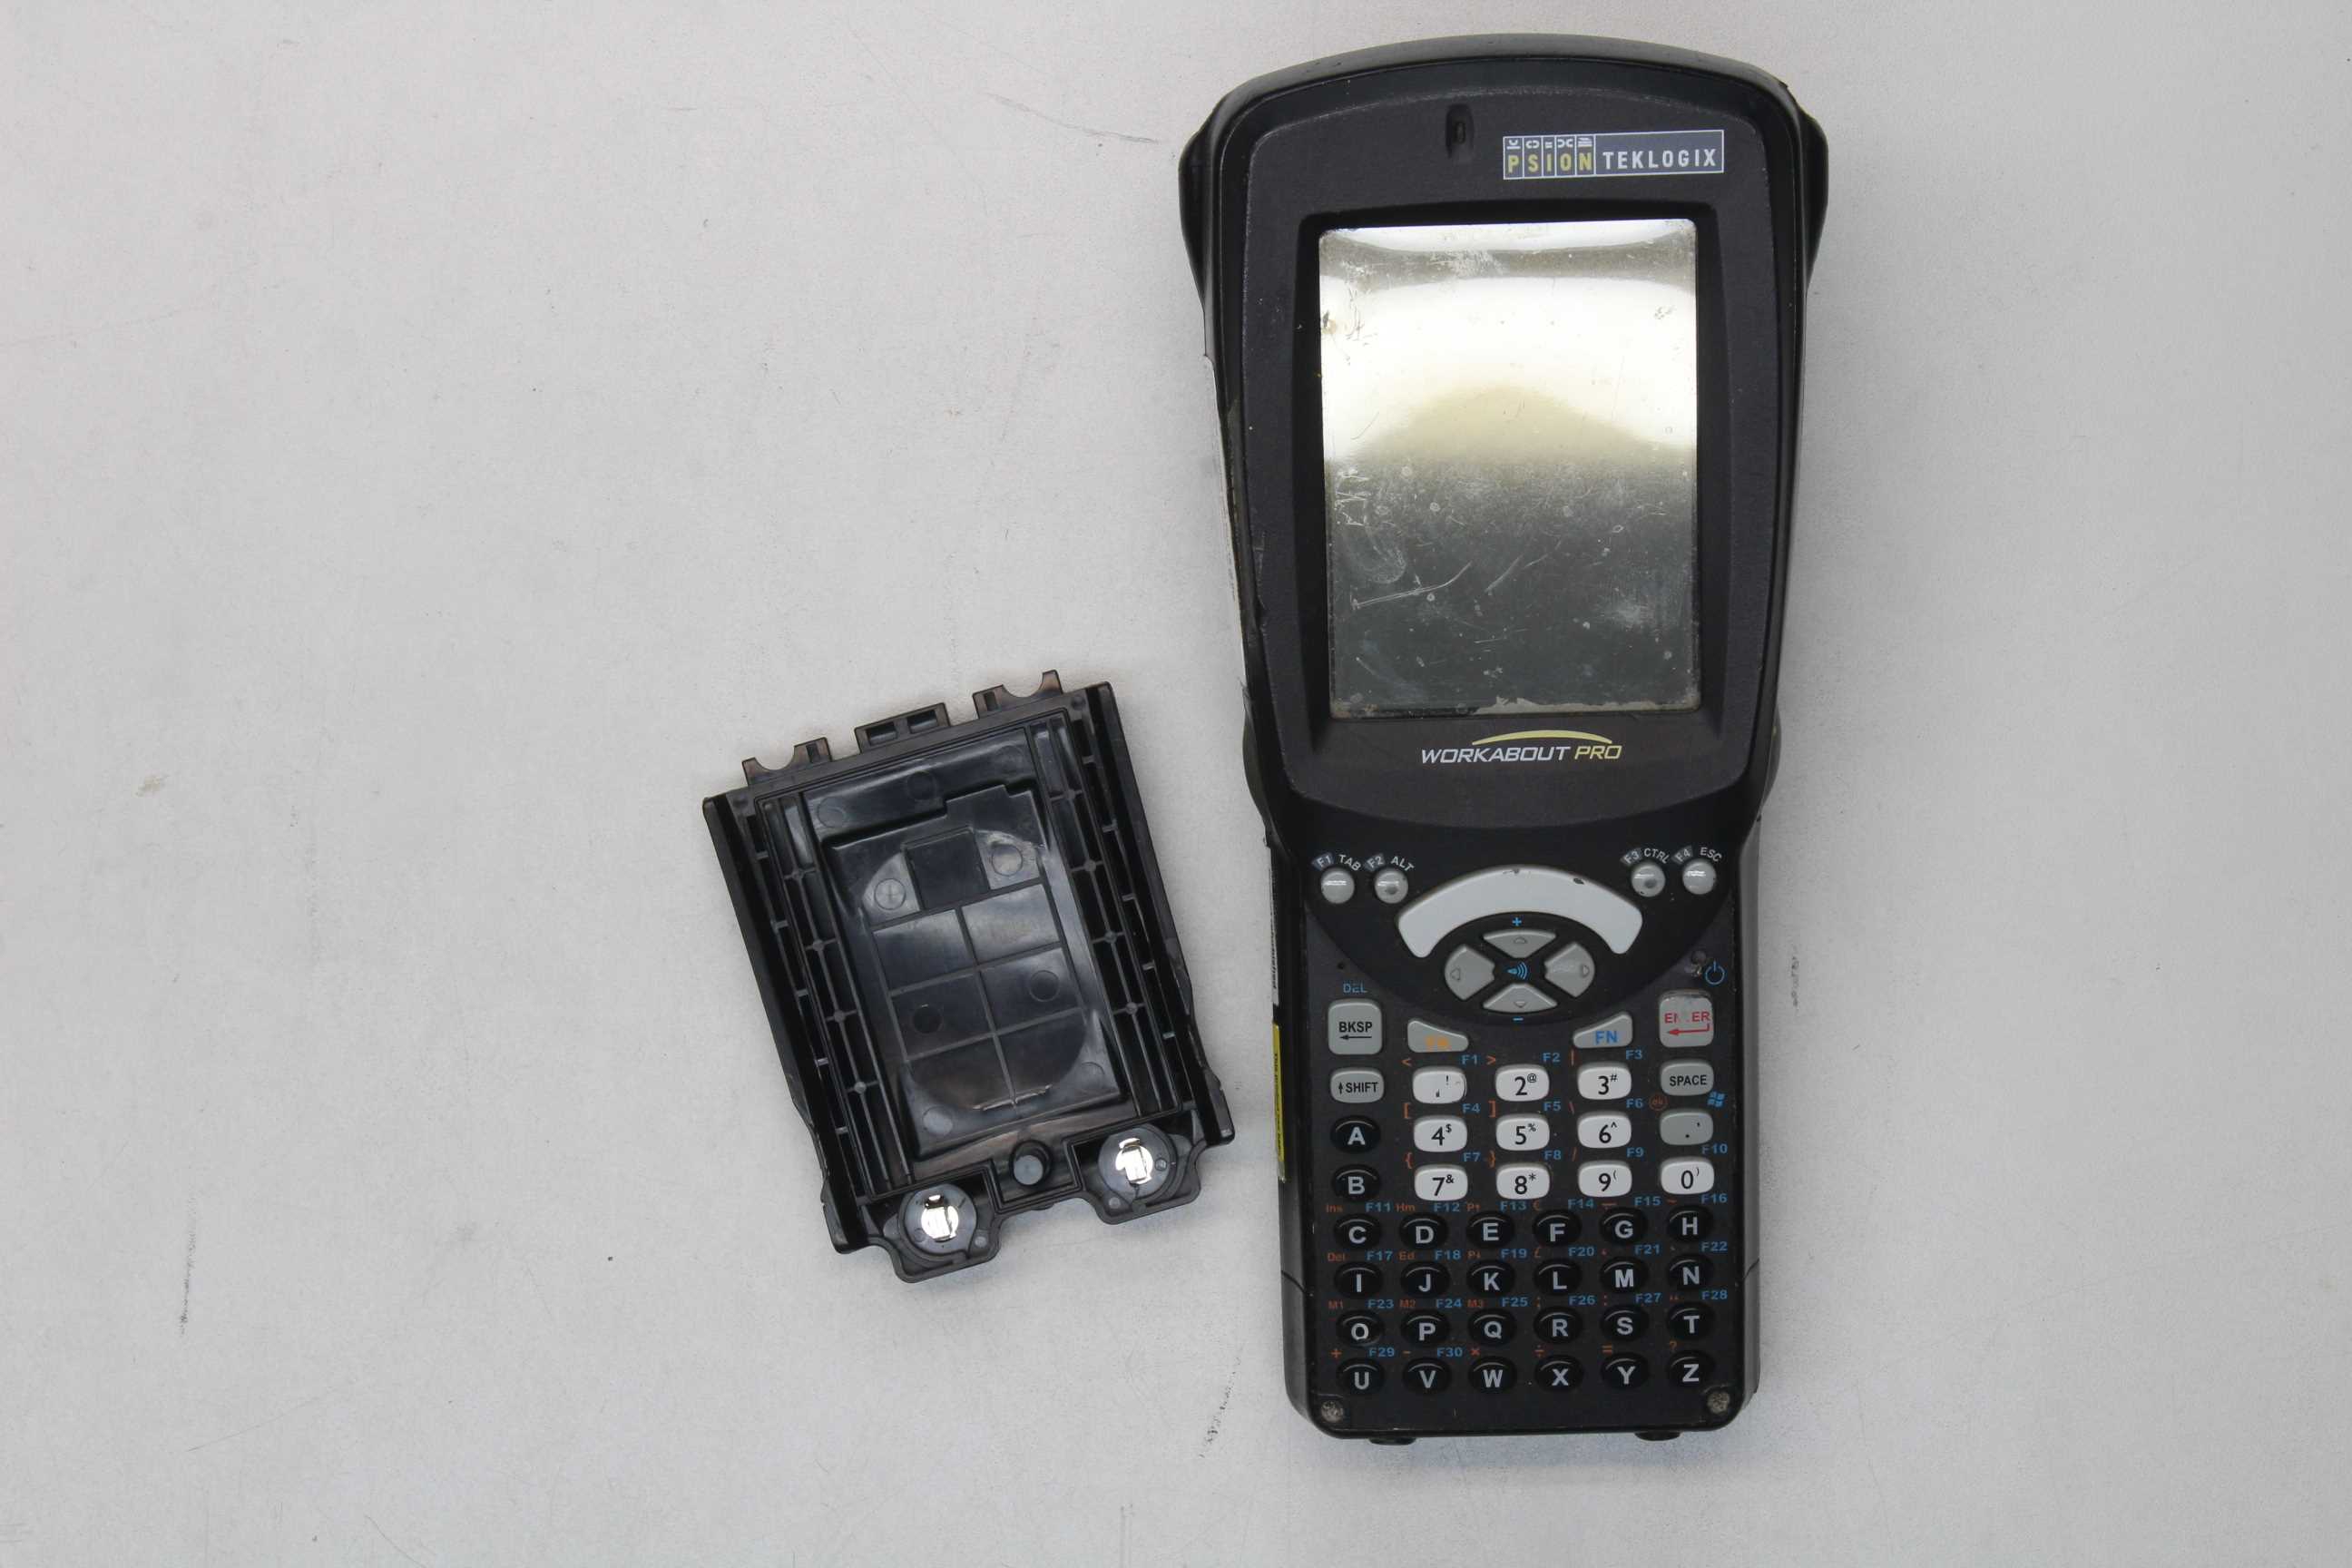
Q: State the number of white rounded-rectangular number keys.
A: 10